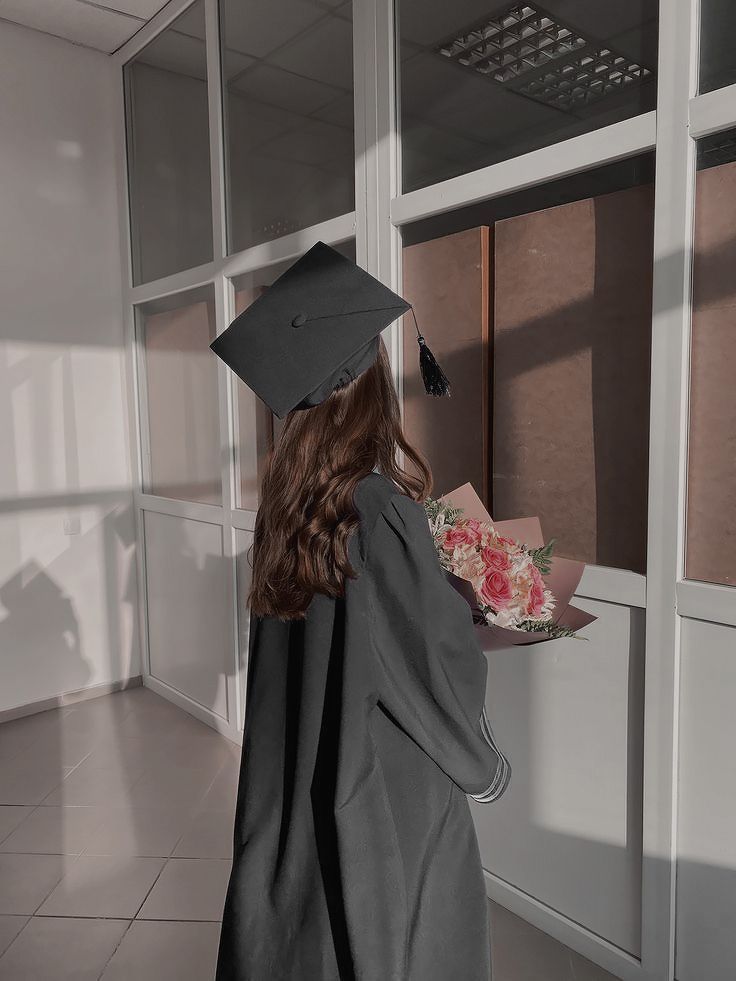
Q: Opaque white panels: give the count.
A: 4